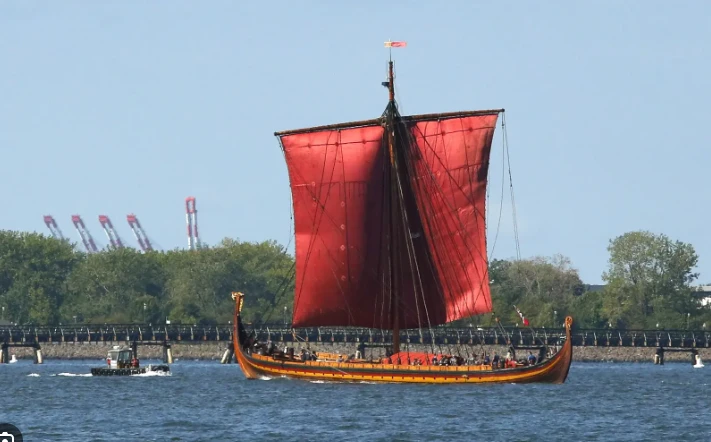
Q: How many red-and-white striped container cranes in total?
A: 5